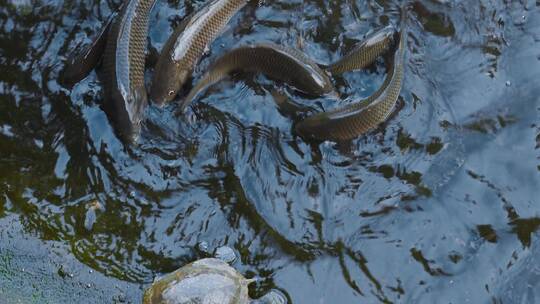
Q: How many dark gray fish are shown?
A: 6